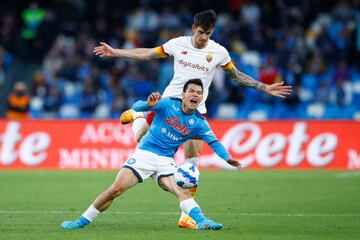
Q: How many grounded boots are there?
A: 3